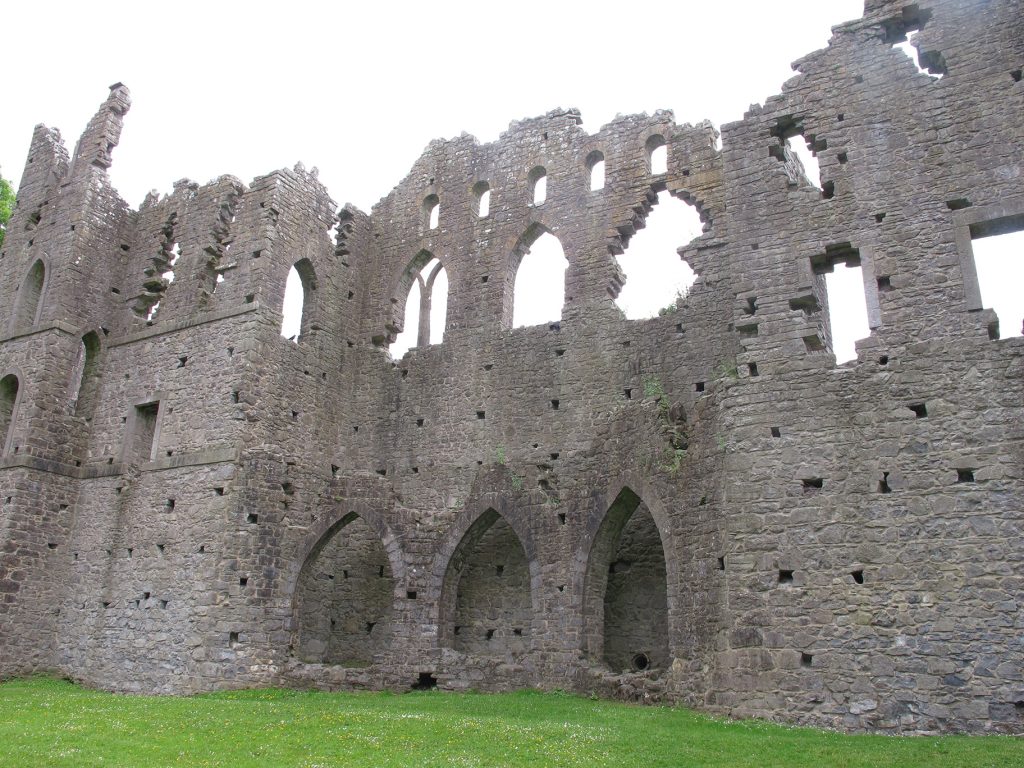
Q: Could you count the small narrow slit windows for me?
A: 5